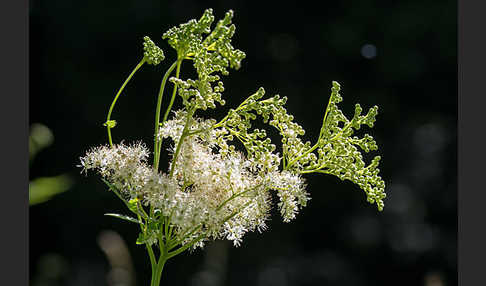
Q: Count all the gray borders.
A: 2